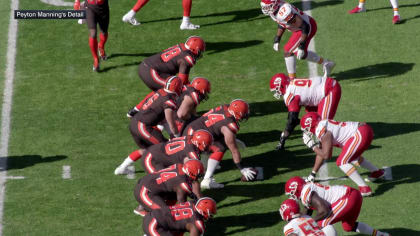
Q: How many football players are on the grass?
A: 15